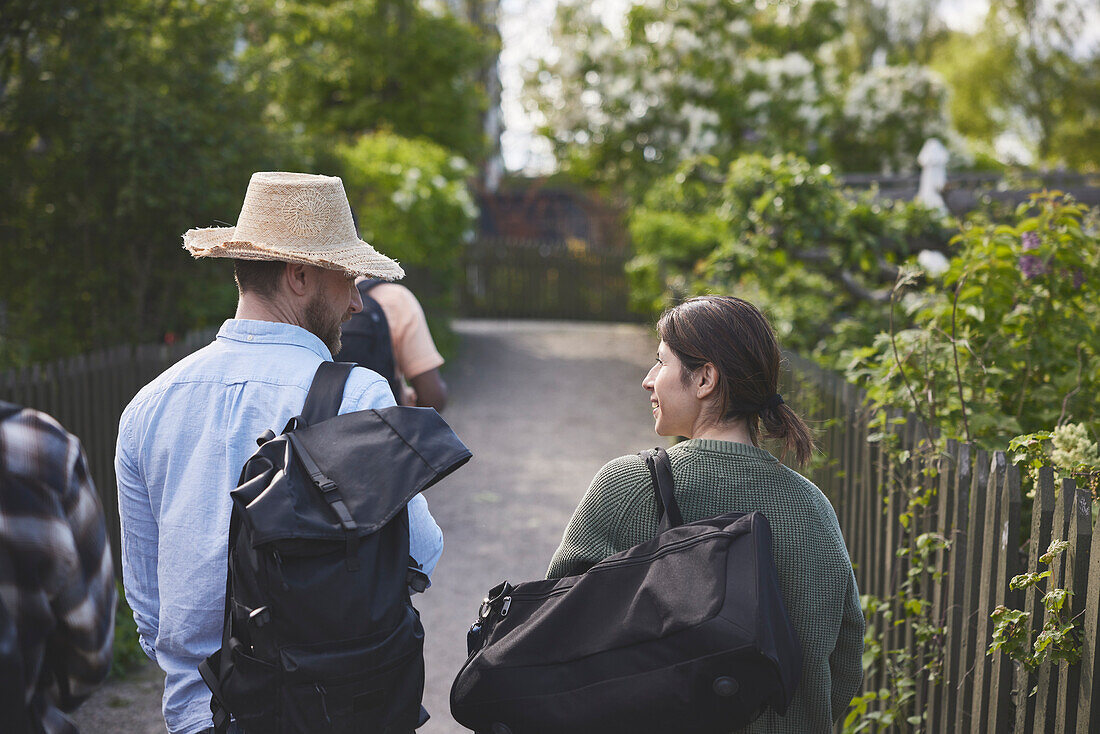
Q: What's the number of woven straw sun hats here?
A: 1